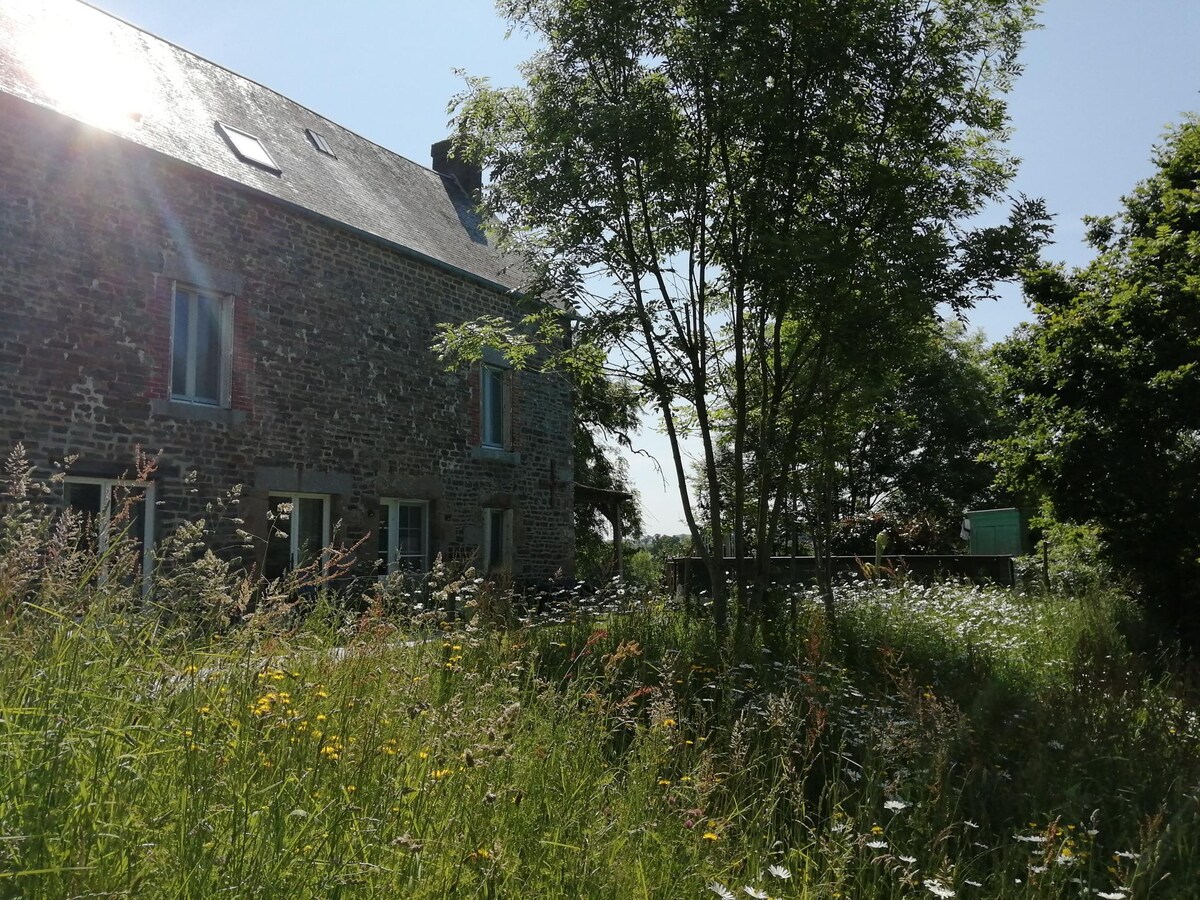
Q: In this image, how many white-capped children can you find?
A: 0